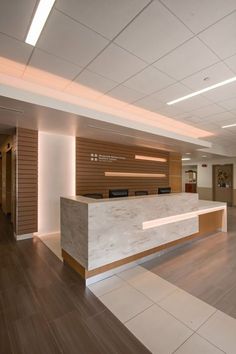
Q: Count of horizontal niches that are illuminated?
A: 2